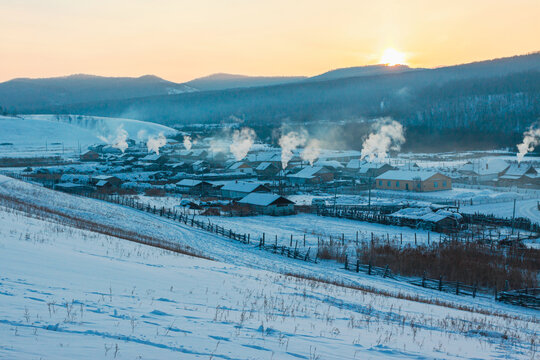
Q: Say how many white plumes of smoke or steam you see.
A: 8